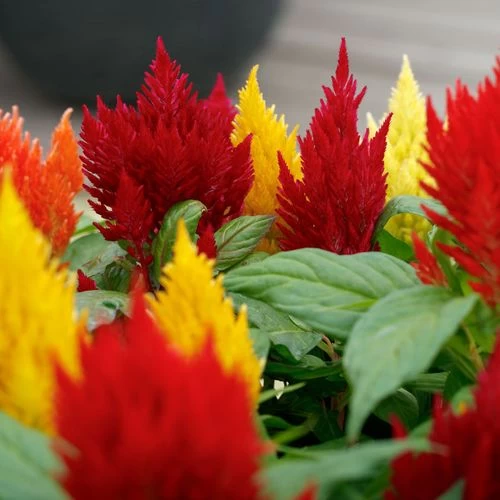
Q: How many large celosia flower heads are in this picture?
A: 10